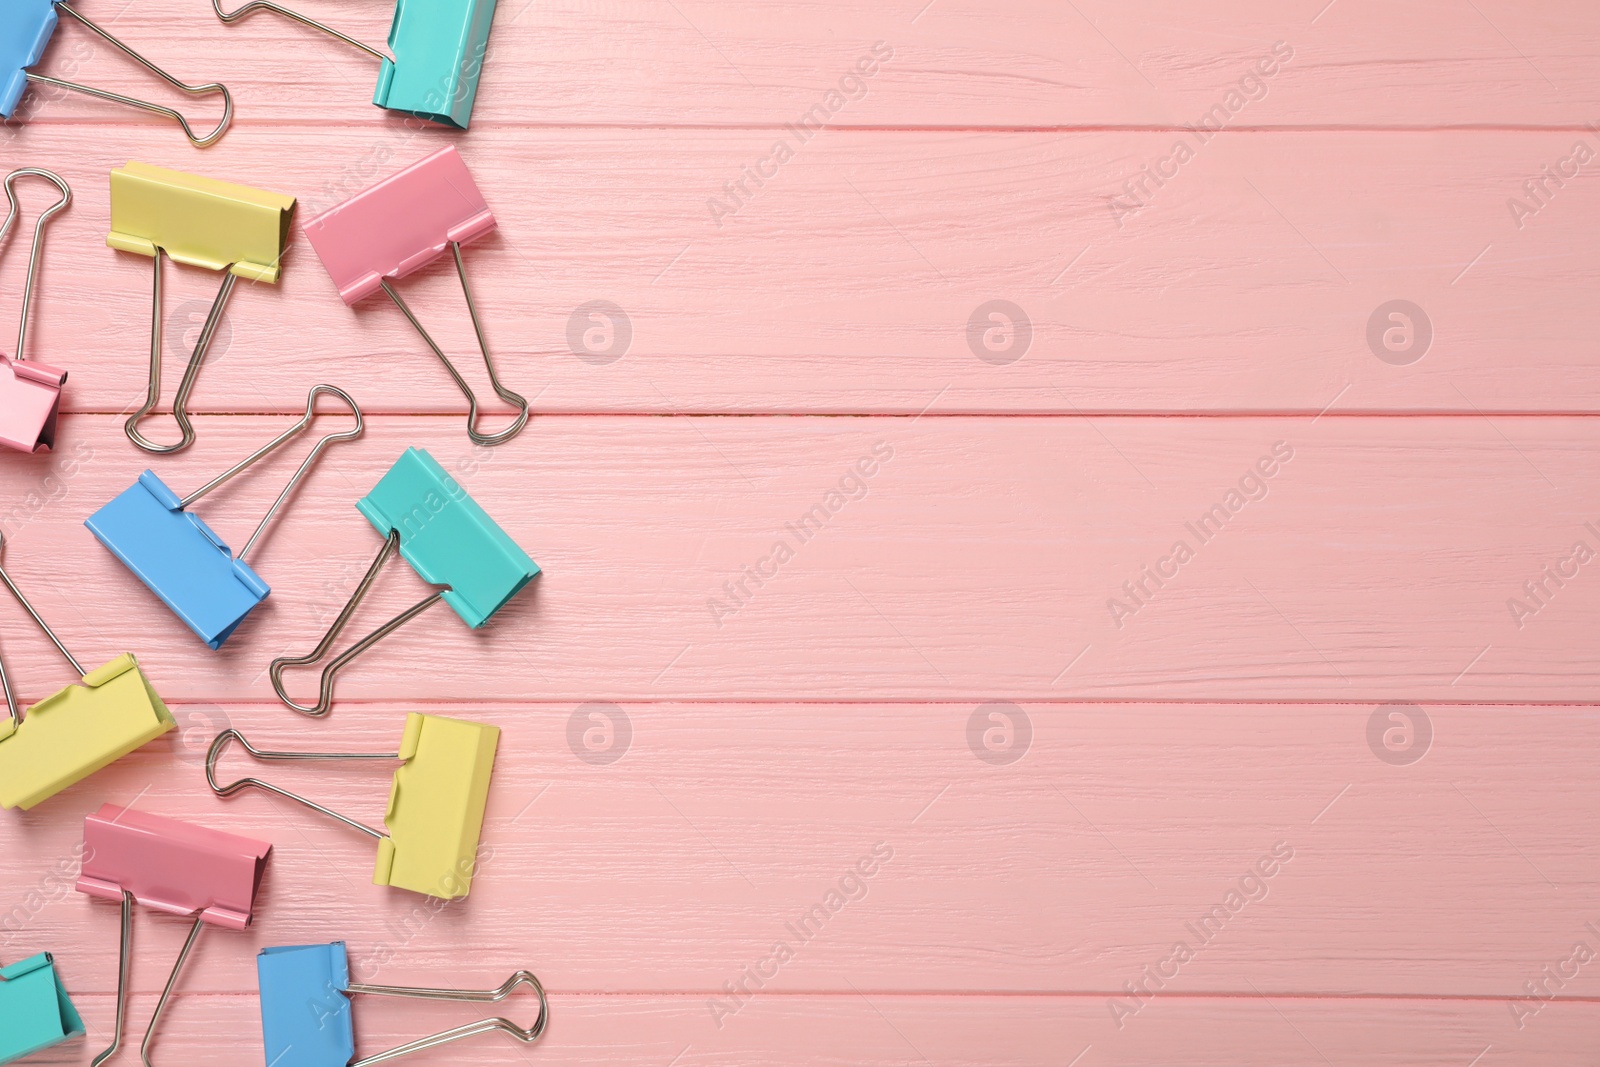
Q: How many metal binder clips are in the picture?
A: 12